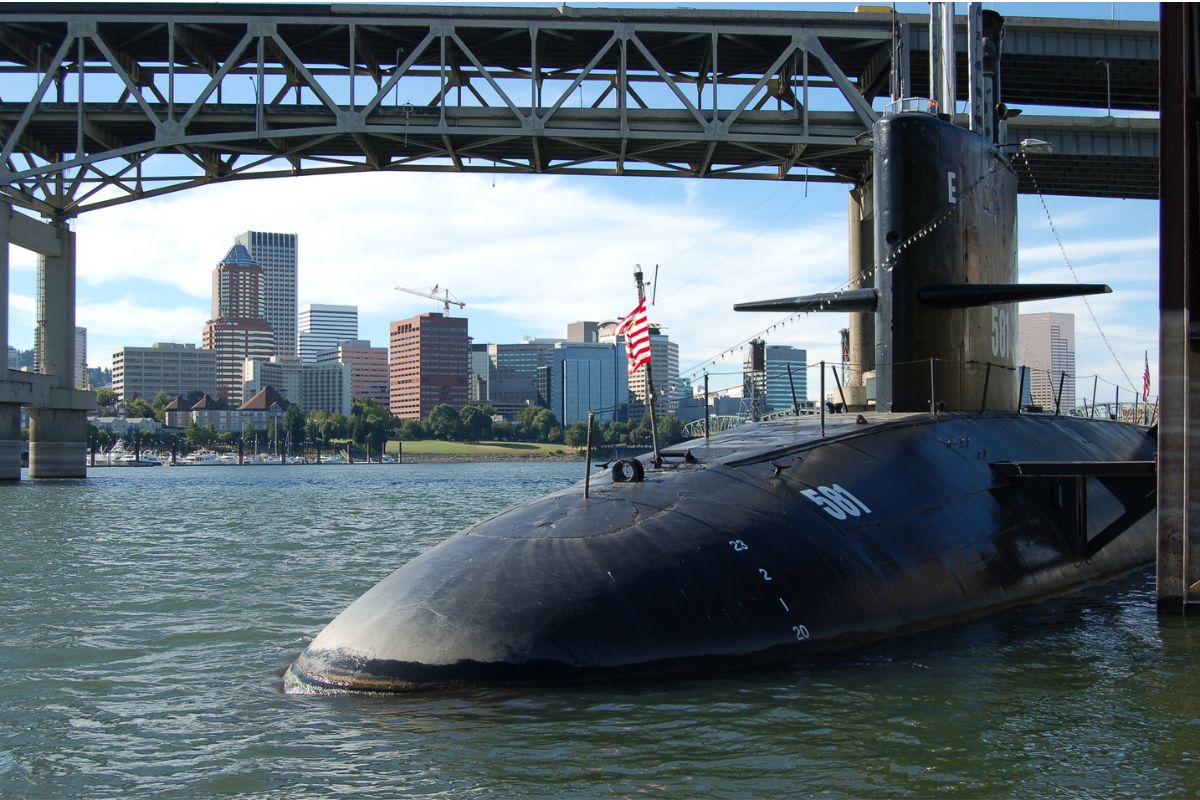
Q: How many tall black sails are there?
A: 1